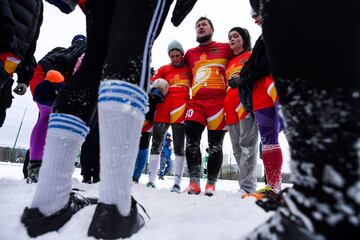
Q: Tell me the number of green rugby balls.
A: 0